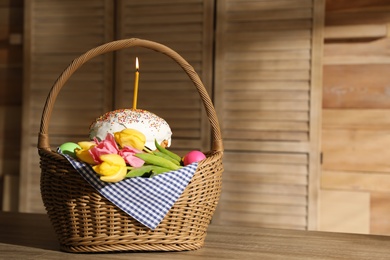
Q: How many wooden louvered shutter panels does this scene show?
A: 3